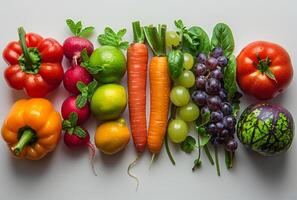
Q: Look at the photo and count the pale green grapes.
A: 6